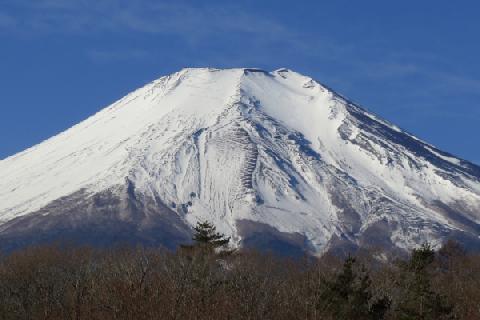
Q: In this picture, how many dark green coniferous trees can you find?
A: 3